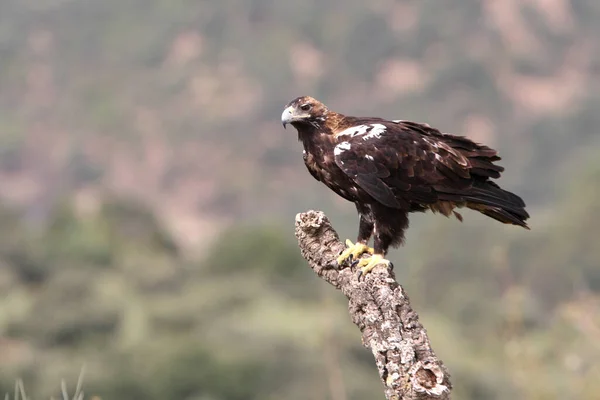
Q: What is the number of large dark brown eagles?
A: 1